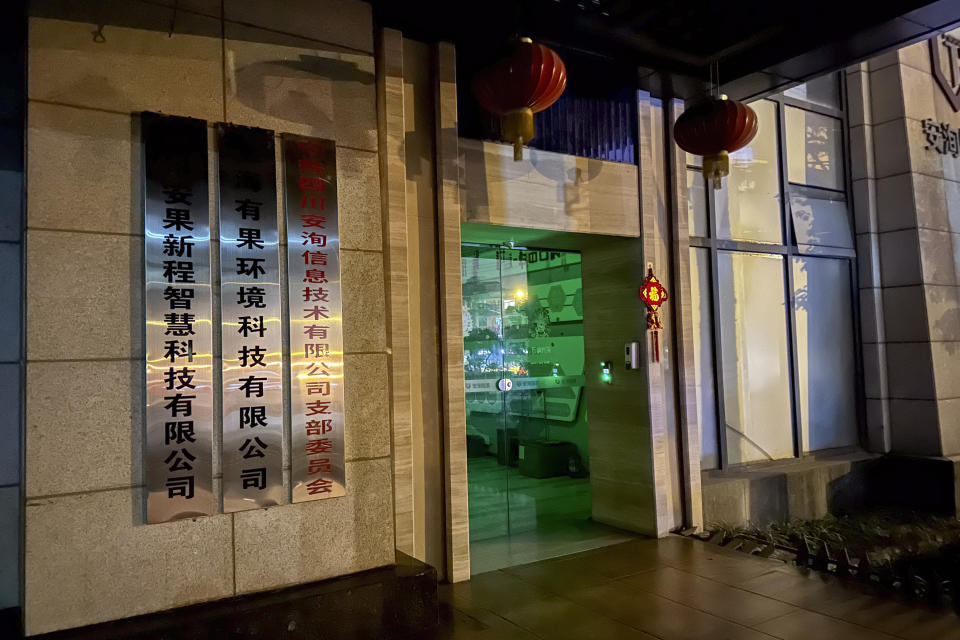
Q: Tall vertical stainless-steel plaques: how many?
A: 3